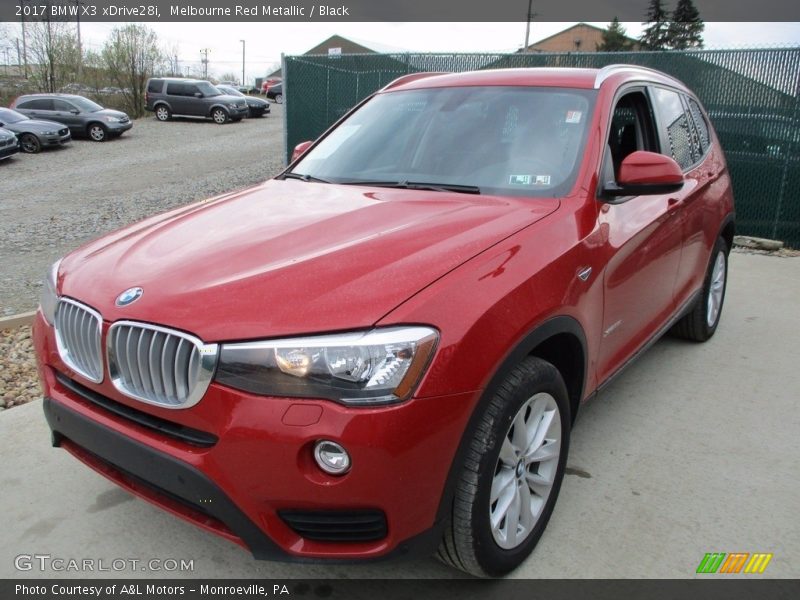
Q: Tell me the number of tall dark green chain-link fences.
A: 1